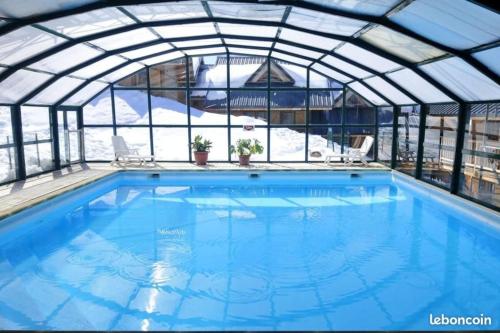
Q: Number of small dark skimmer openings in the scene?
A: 3